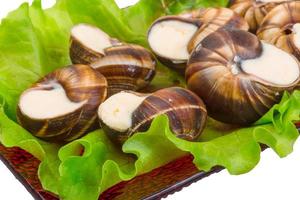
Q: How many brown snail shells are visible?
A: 7